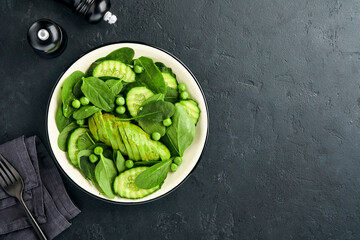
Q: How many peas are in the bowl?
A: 15